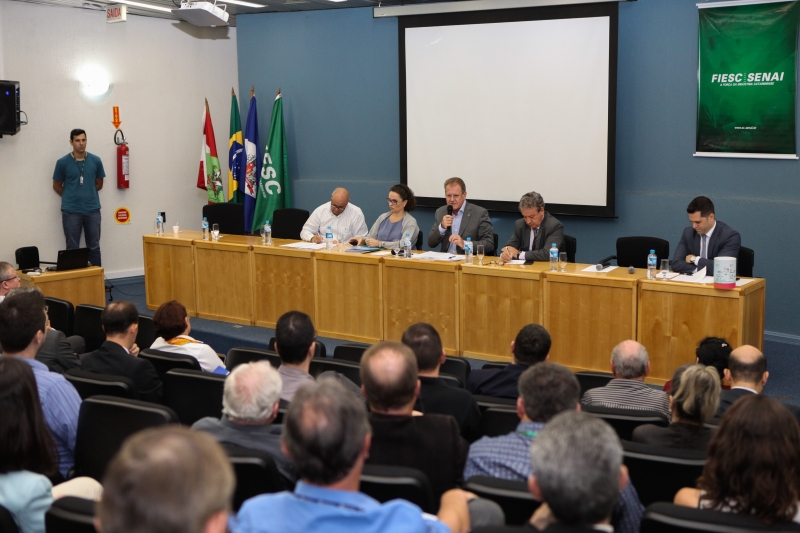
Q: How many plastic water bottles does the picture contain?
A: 8